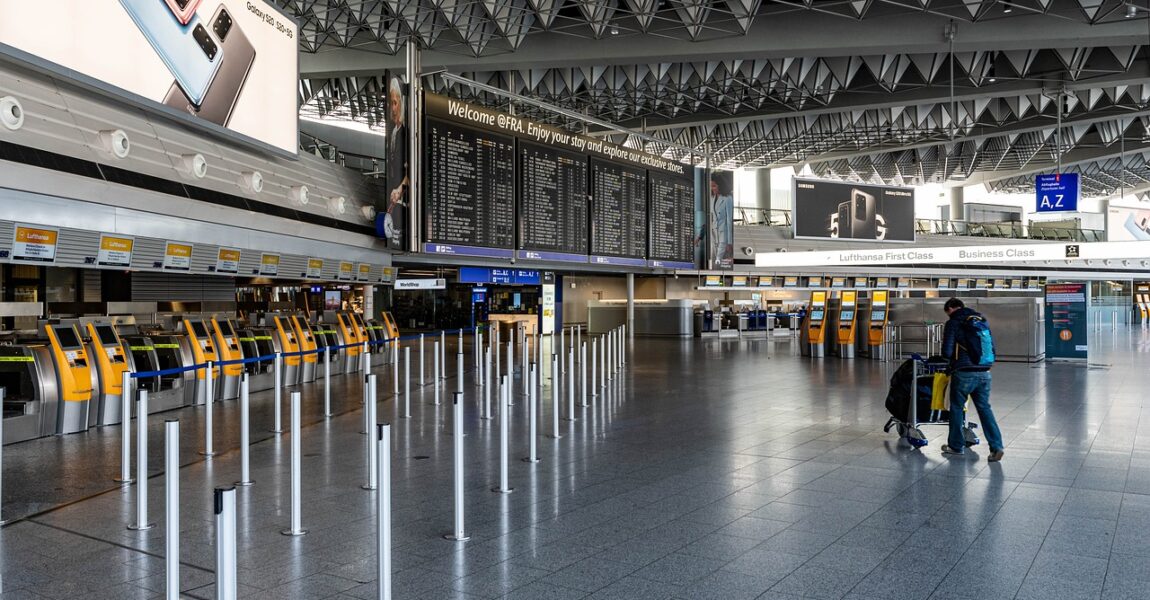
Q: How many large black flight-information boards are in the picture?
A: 4